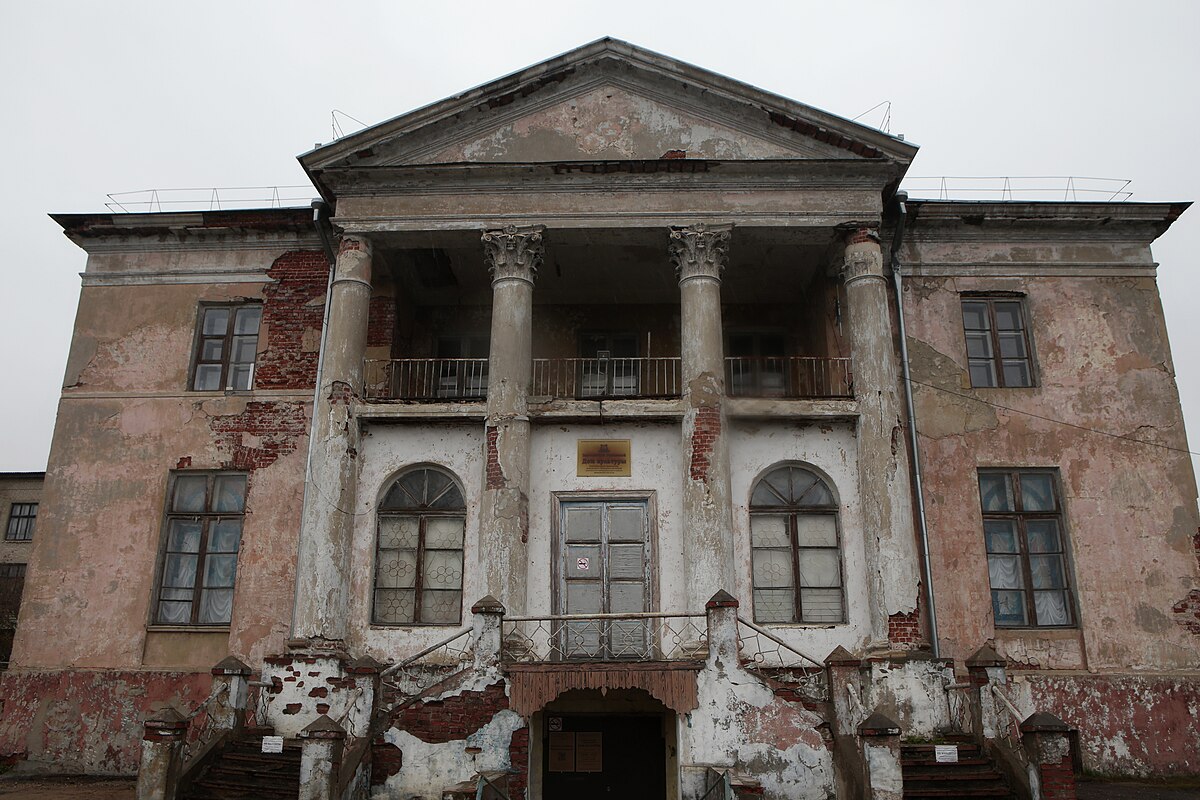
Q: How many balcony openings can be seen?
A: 3